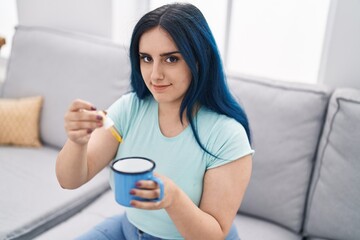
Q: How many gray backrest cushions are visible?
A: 3